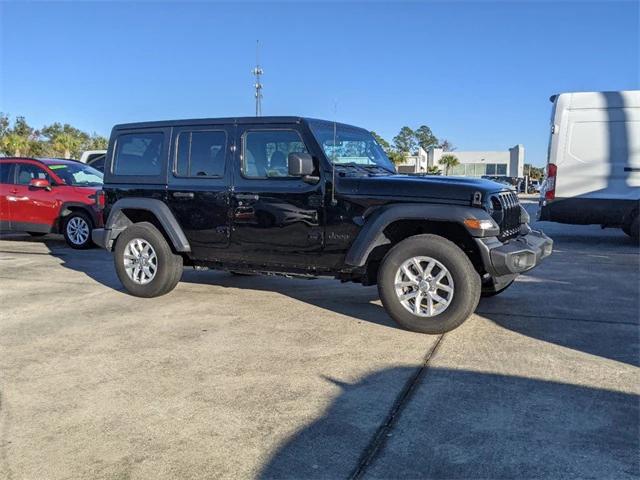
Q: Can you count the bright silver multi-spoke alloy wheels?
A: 3